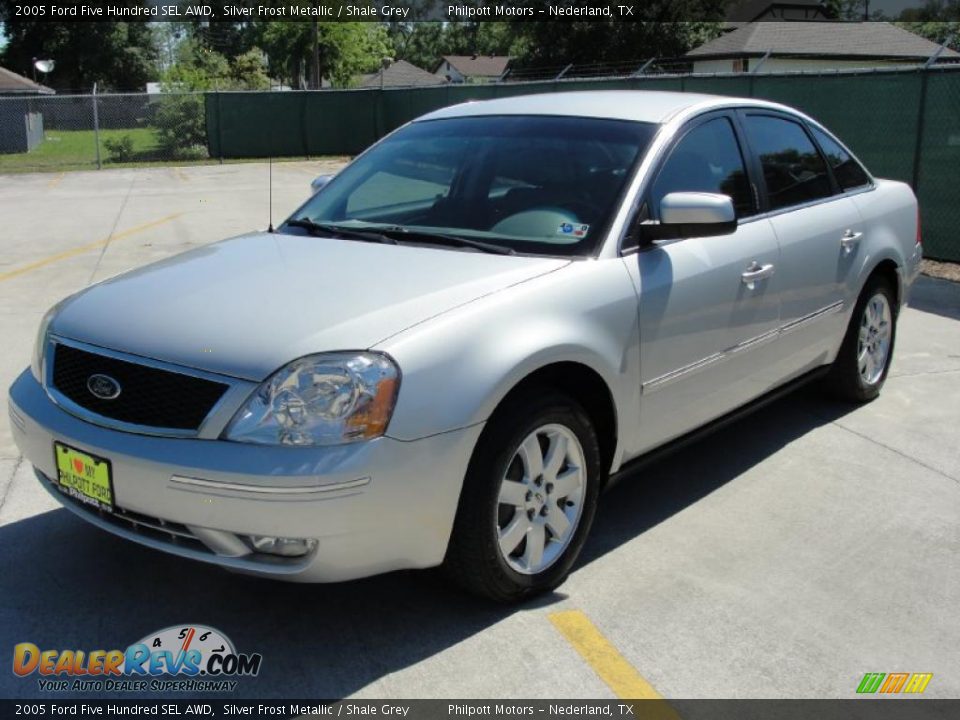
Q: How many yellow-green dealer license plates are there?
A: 1